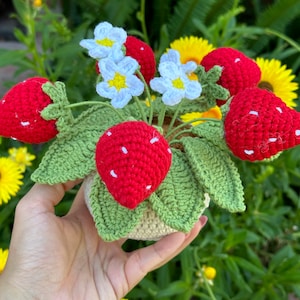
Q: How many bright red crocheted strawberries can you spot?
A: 5